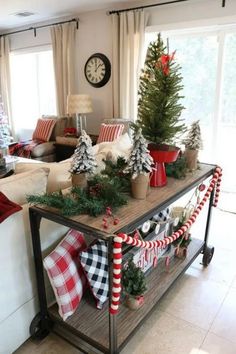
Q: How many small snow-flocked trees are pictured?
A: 3